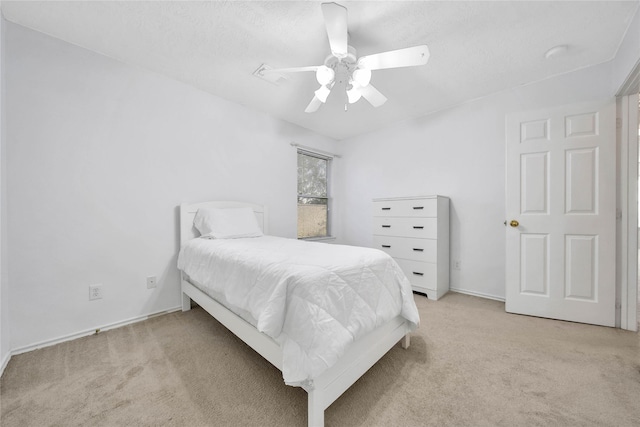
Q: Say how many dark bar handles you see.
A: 7